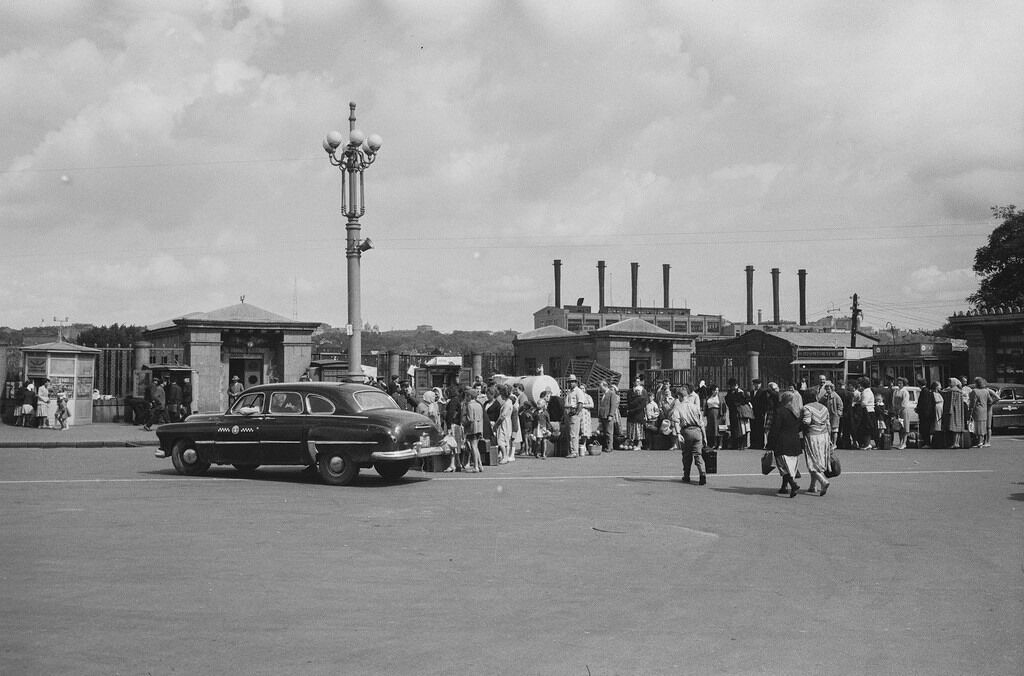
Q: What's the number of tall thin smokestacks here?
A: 7